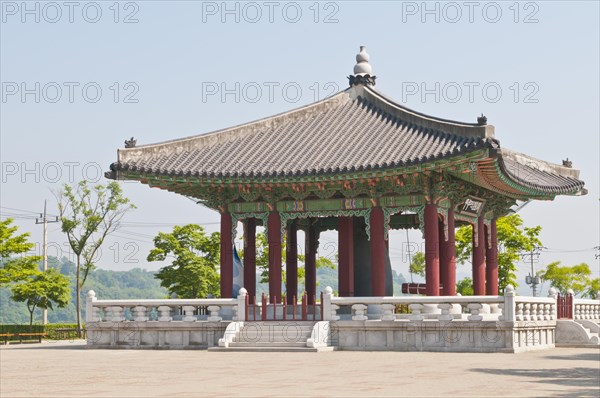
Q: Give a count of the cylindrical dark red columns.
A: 11